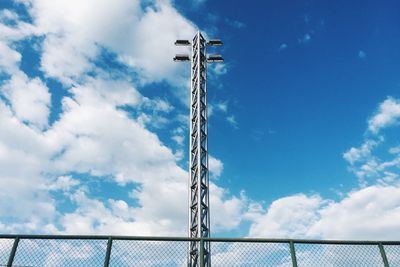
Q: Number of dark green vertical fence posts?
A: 5